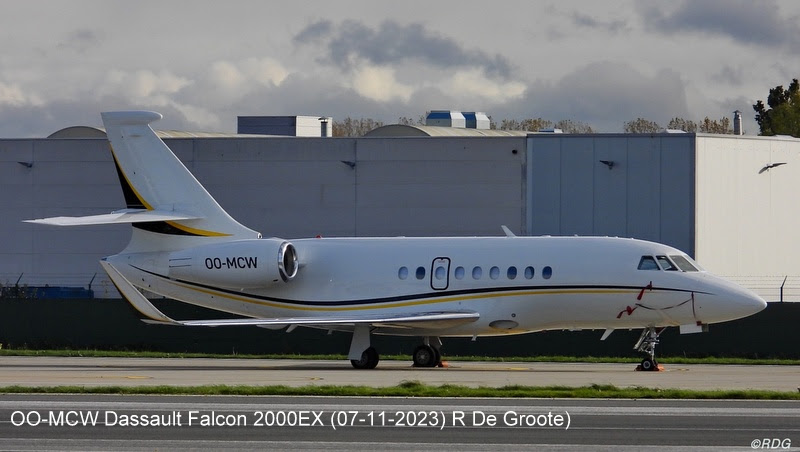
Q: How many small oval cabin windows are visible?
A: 9